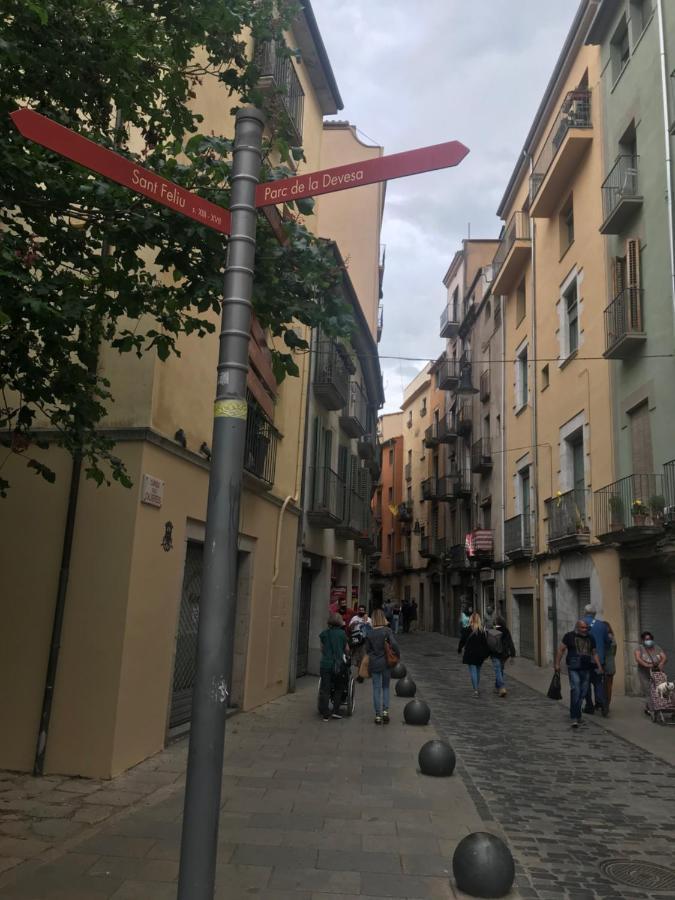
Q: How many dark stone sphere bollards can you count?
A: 5